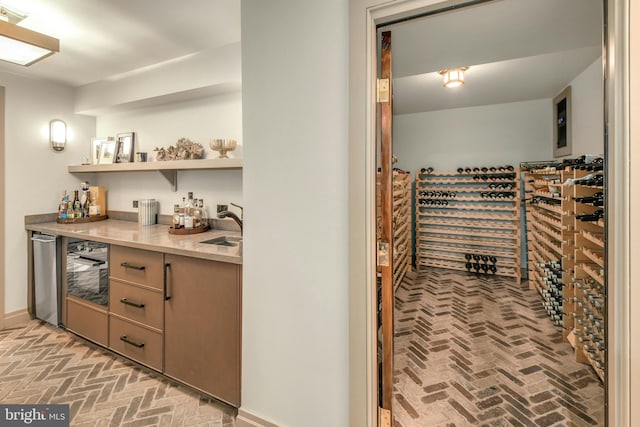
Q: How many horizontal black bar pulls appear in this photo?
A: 3